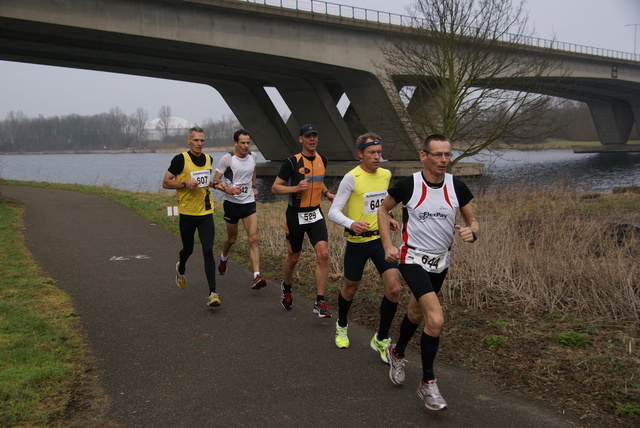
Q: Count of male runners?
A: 5